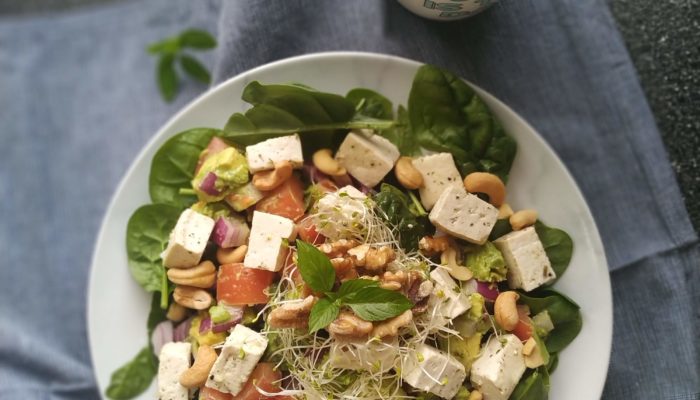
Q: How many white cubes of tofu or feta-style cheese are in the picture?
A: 14